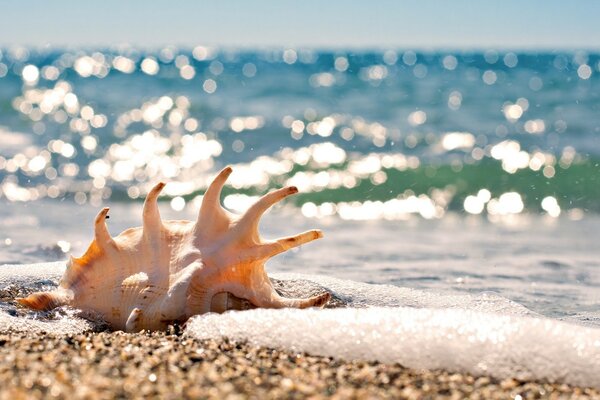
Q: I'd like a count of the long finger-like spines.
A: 6